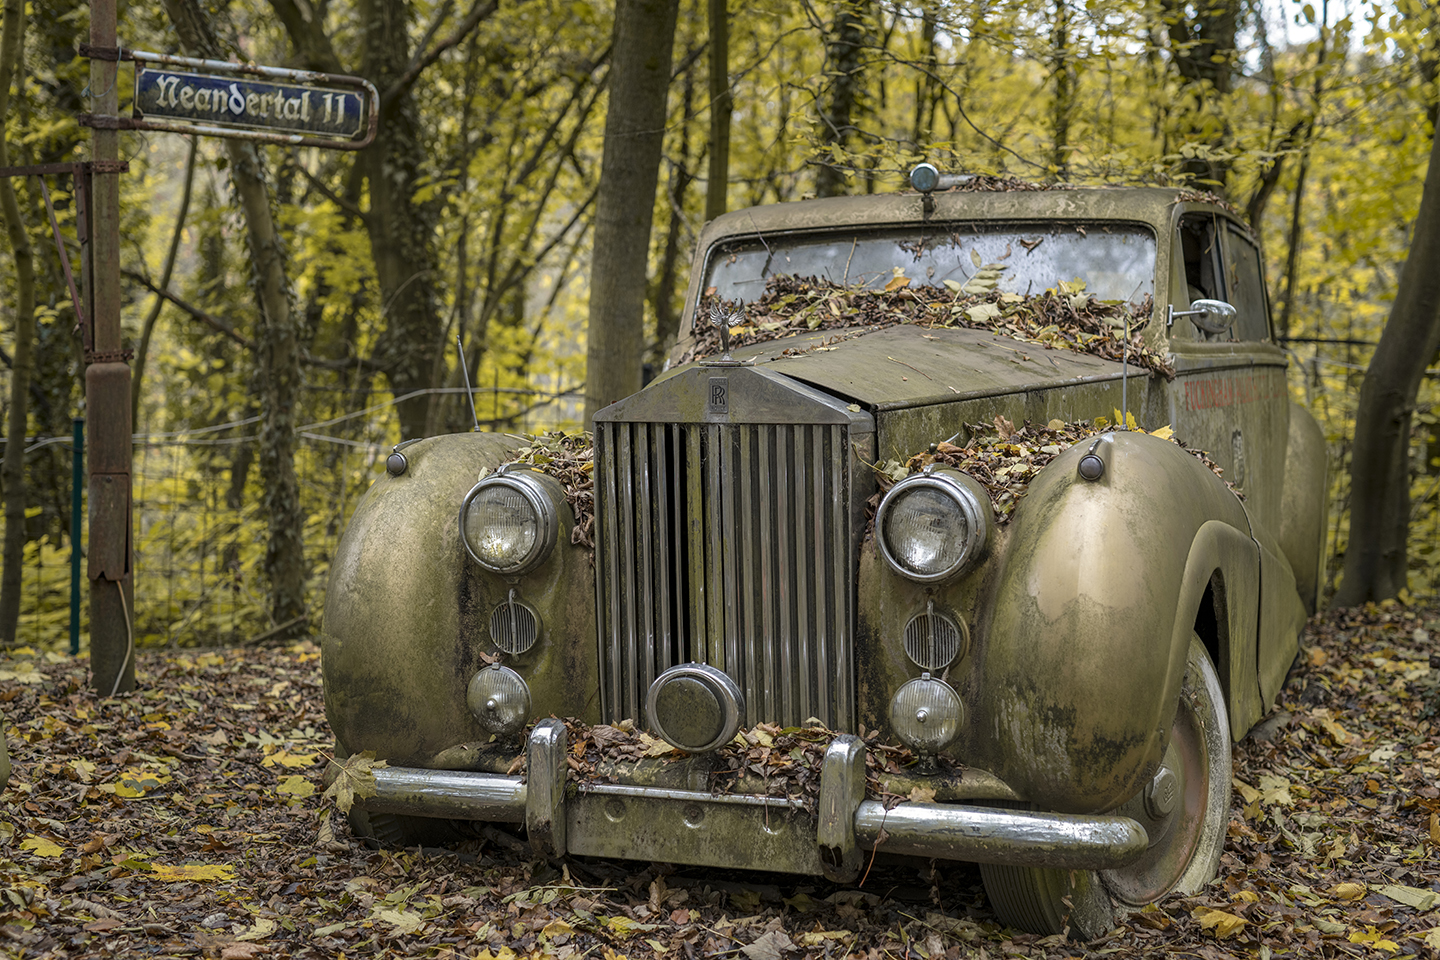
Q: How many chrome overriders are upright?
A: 2